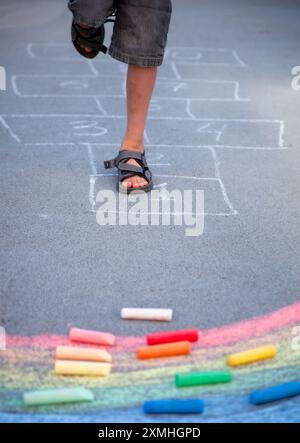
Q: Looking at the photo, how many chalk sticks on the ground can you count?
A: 11